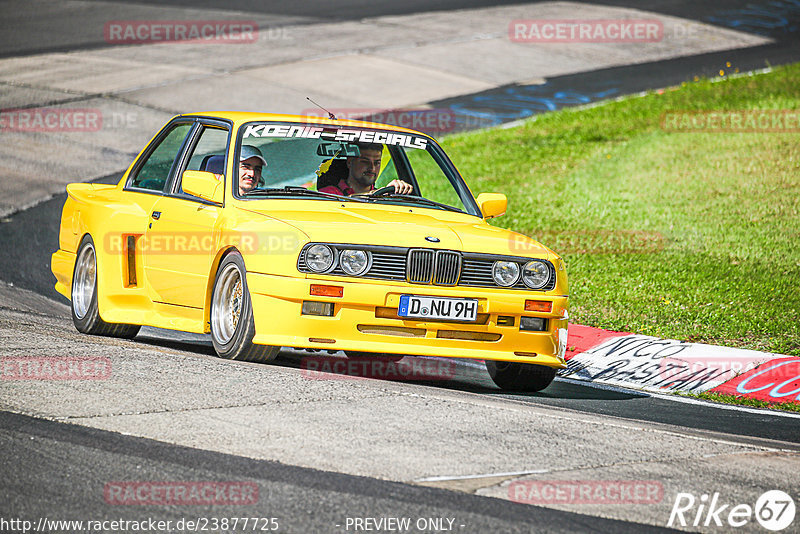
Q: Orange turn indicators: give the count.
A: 2